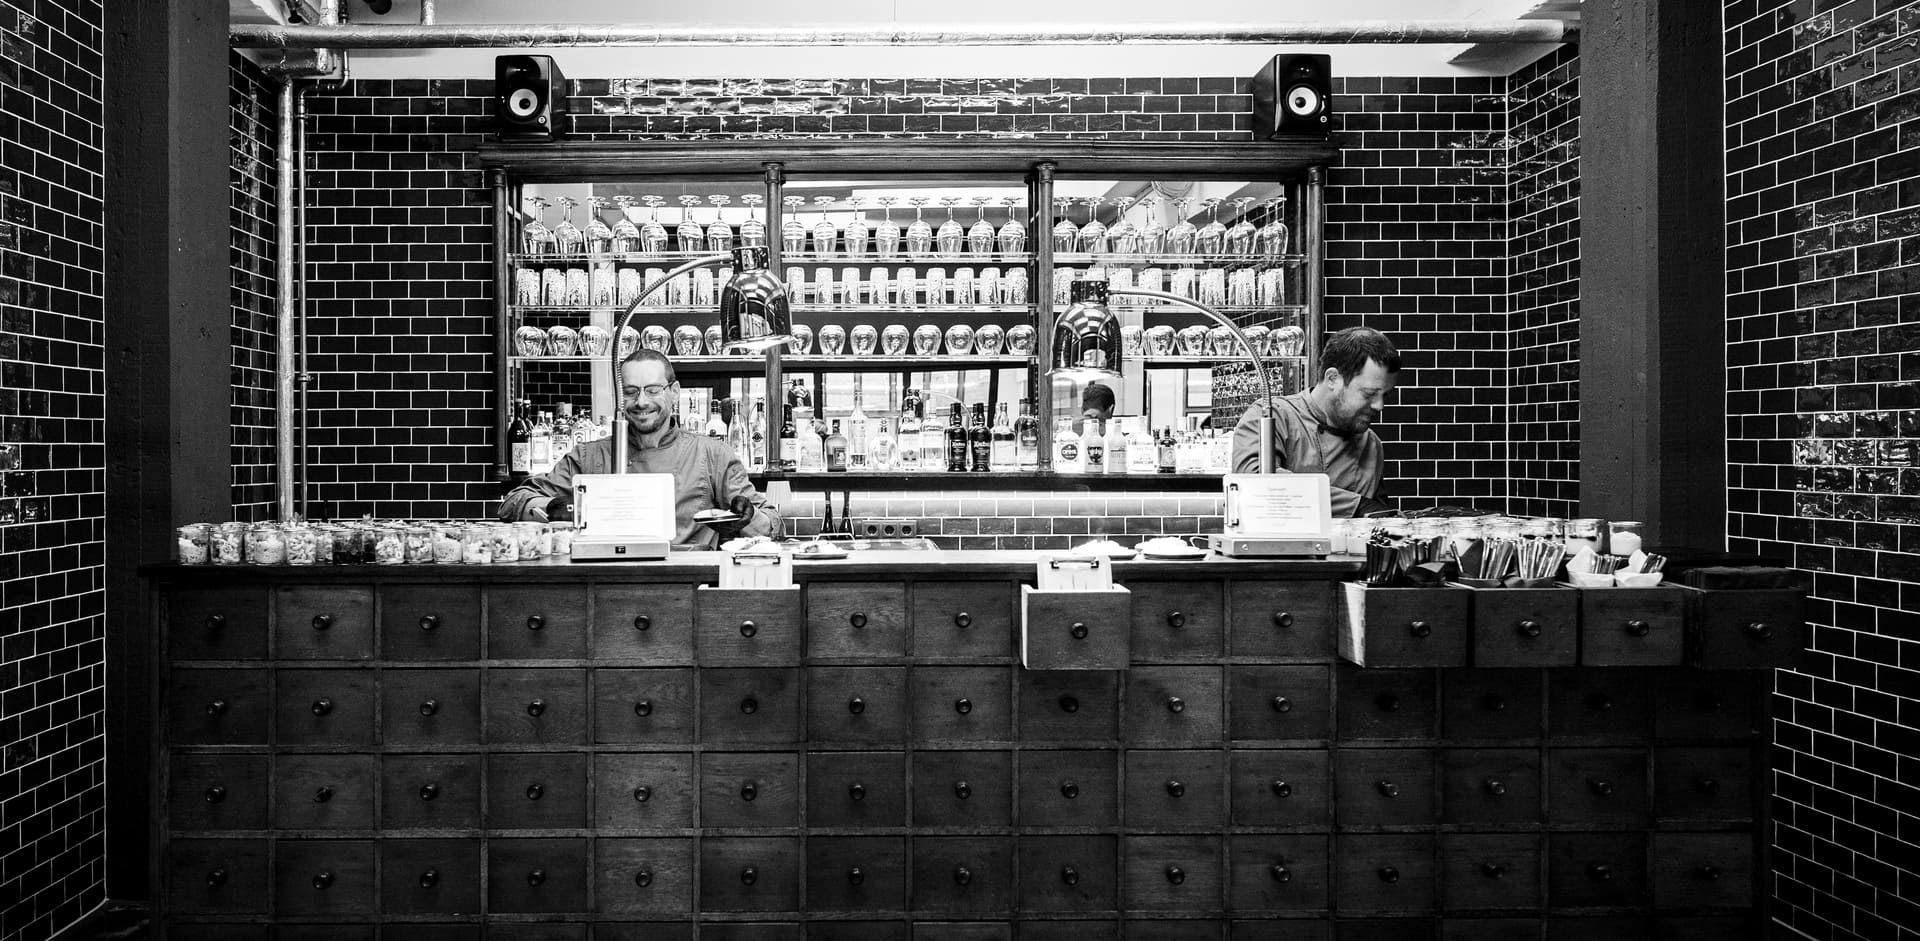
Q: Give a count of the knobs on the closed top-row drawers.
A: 9